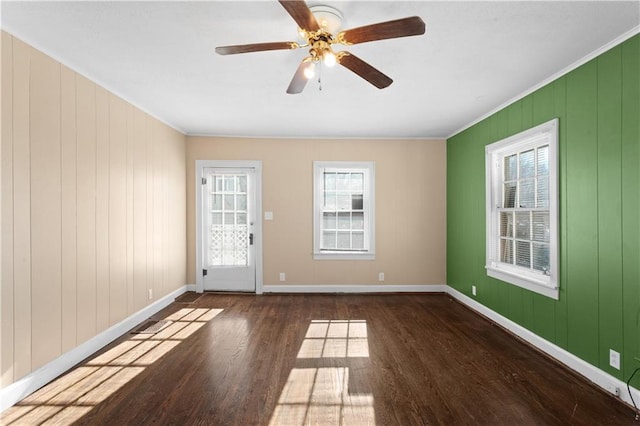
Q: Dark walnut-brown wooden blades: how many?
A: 5